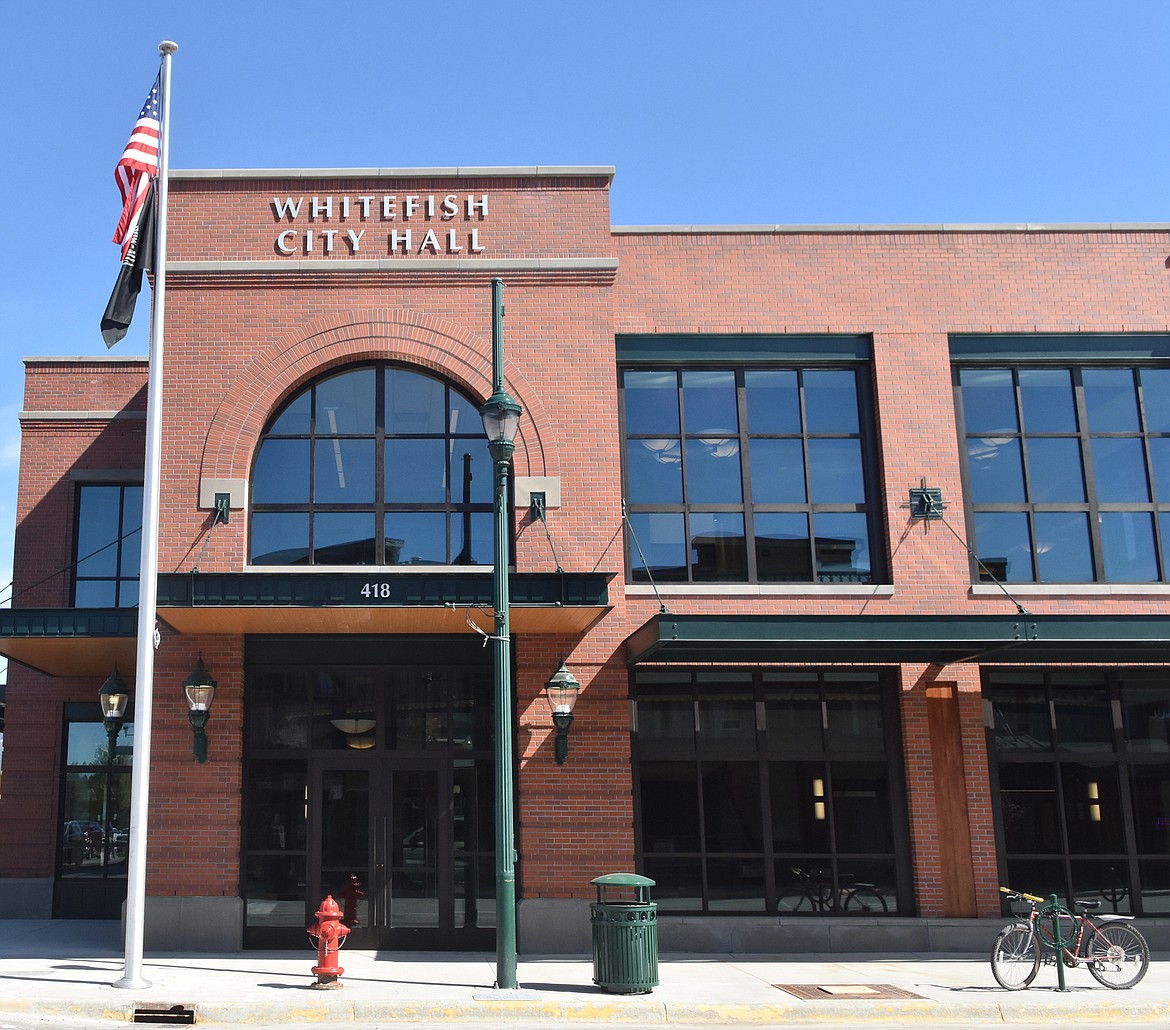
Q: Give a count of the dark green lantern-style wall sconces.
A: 3